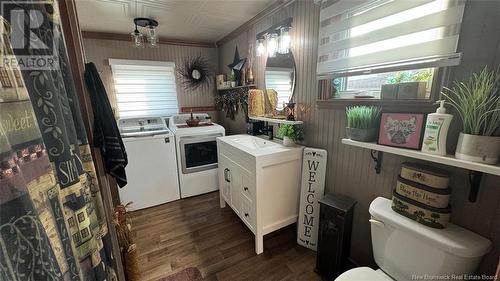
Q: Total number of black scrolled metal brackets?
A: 2